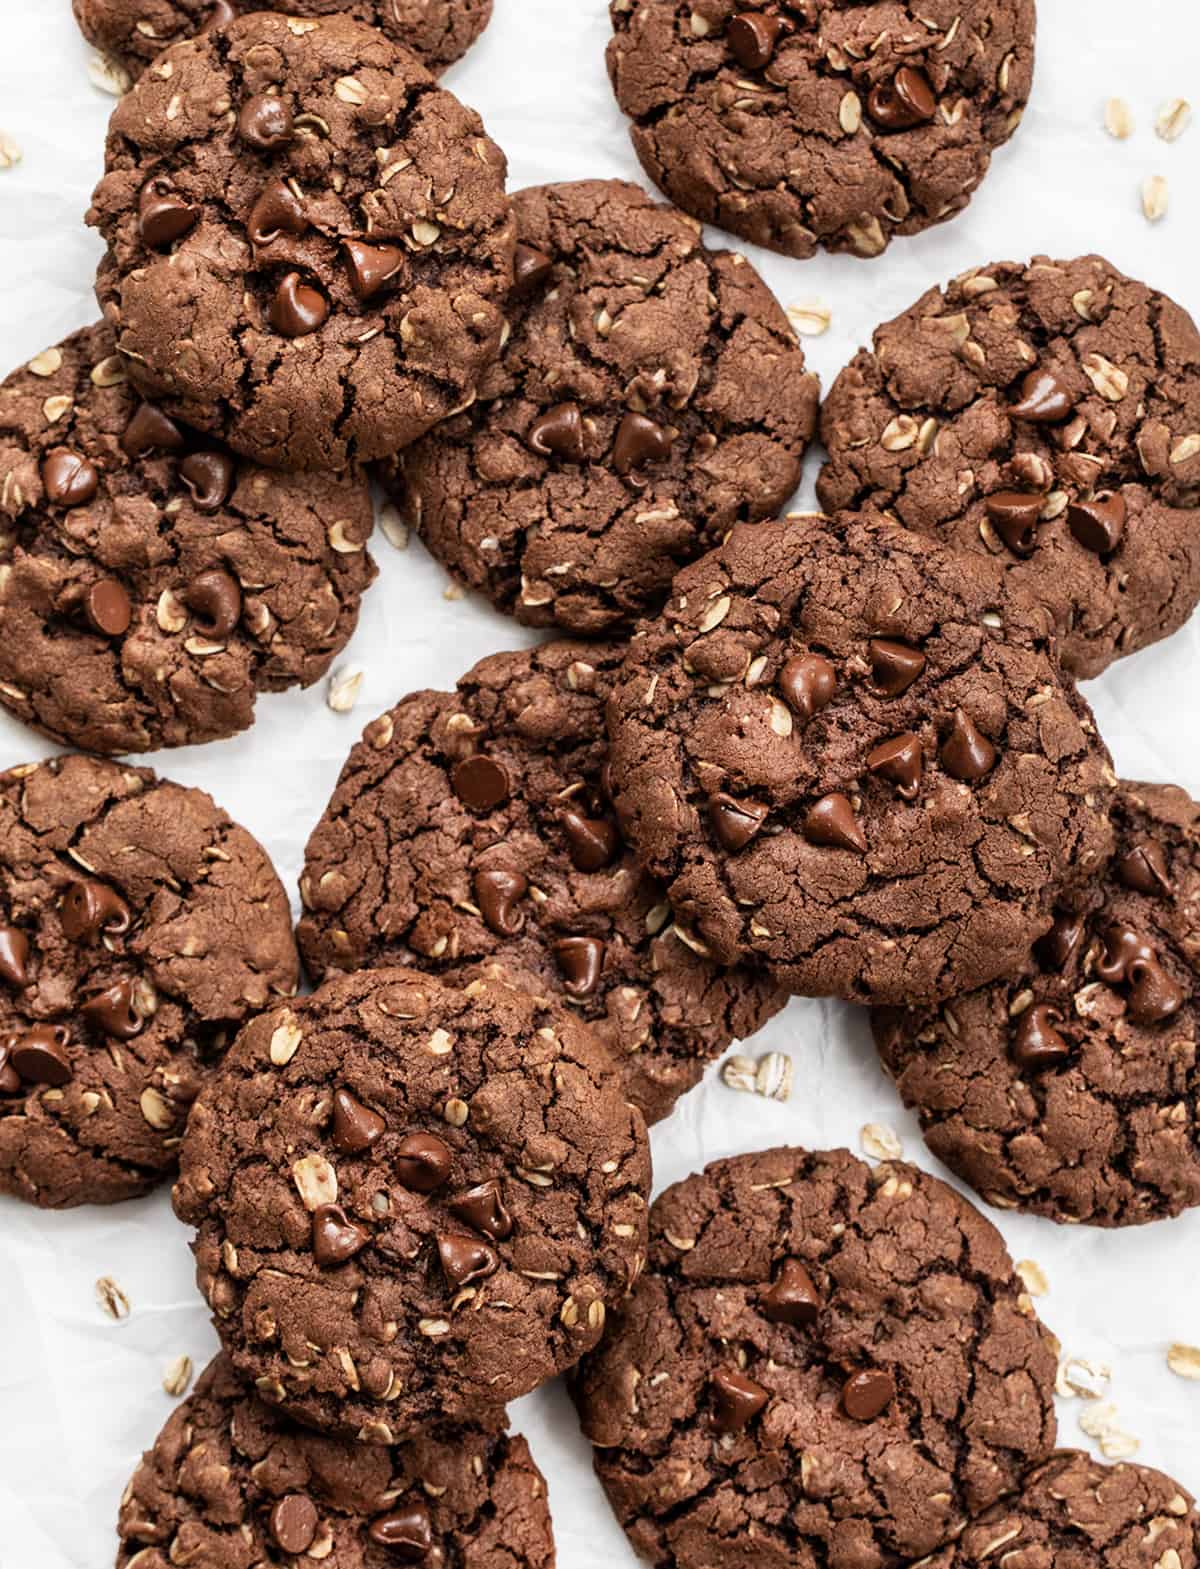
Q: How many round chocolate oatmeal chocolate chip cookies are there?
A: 14